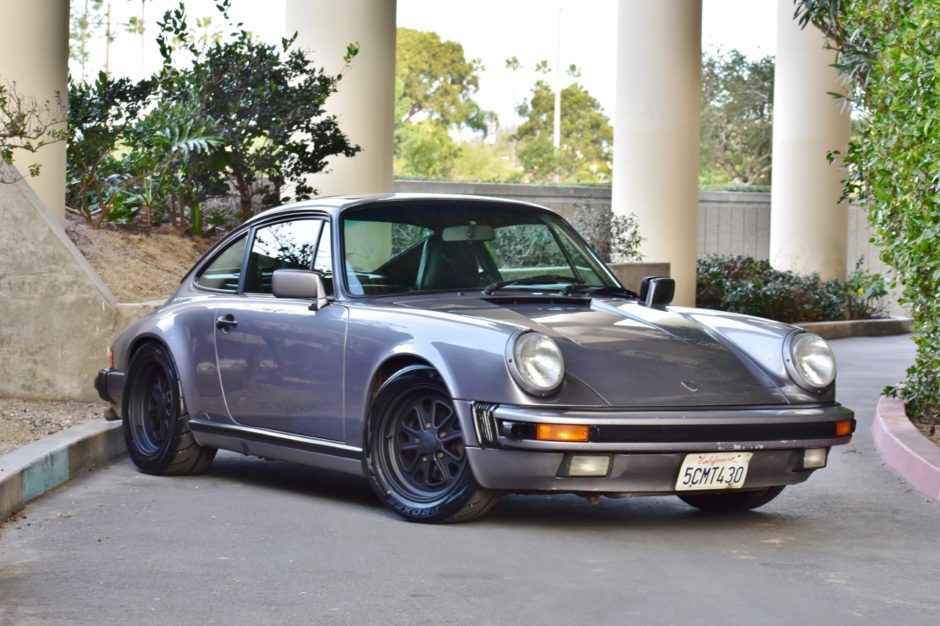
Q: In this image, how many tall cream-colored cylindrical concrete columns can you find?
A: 4